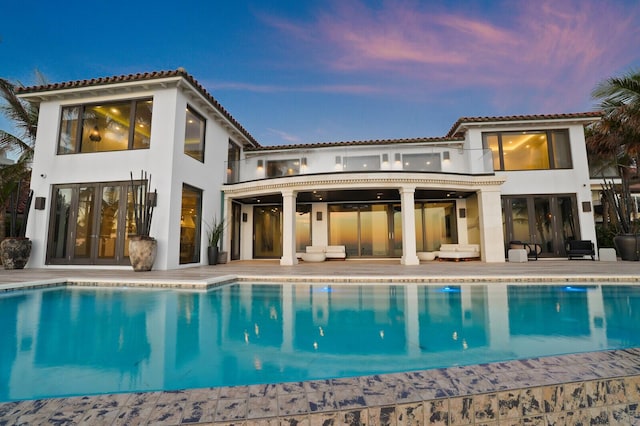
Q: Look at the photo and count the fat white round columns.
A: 2